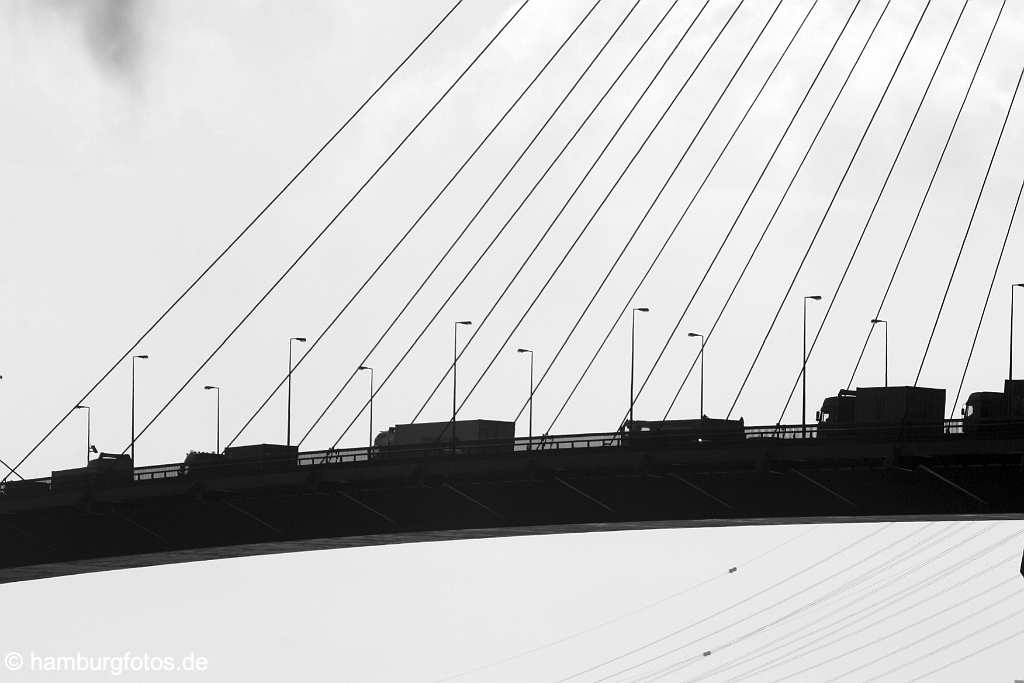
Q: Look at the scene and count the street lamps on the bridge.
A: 12